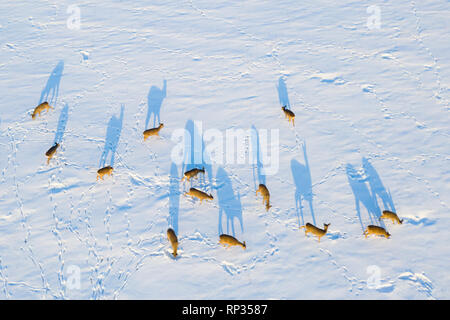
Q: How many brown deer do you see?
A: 13